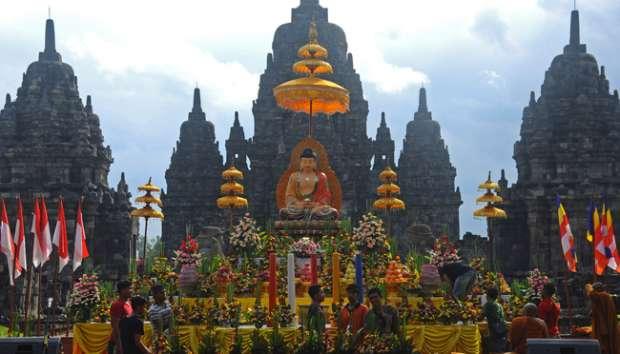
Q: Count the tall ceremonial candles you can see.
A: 5